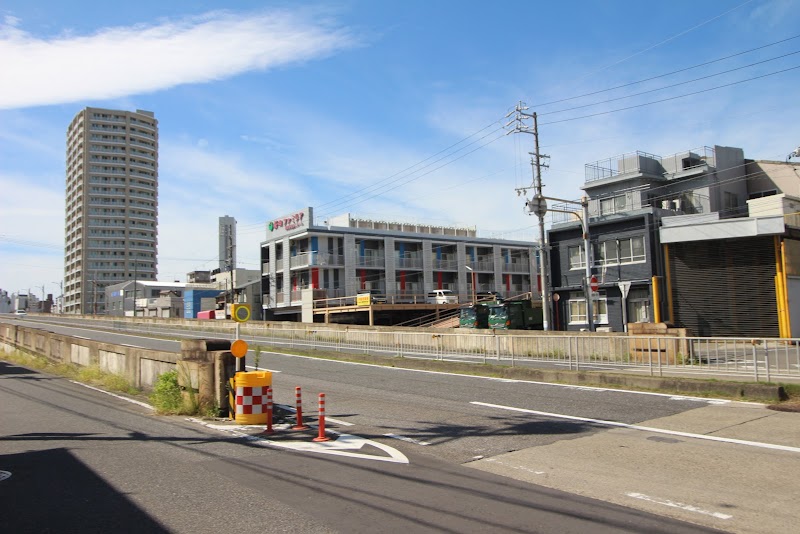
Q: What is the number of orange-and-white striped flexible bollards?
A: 3